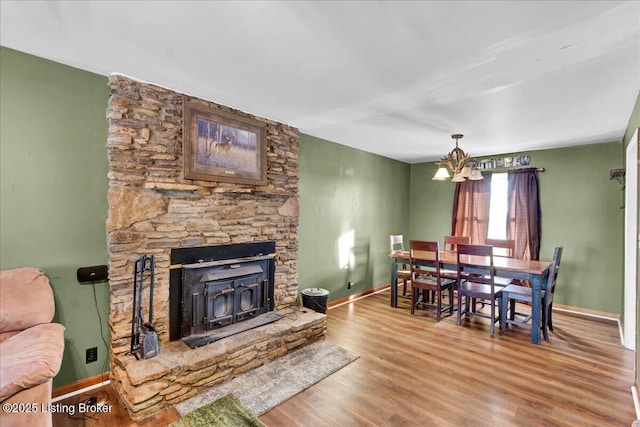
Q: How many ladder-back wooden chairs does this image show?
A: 6